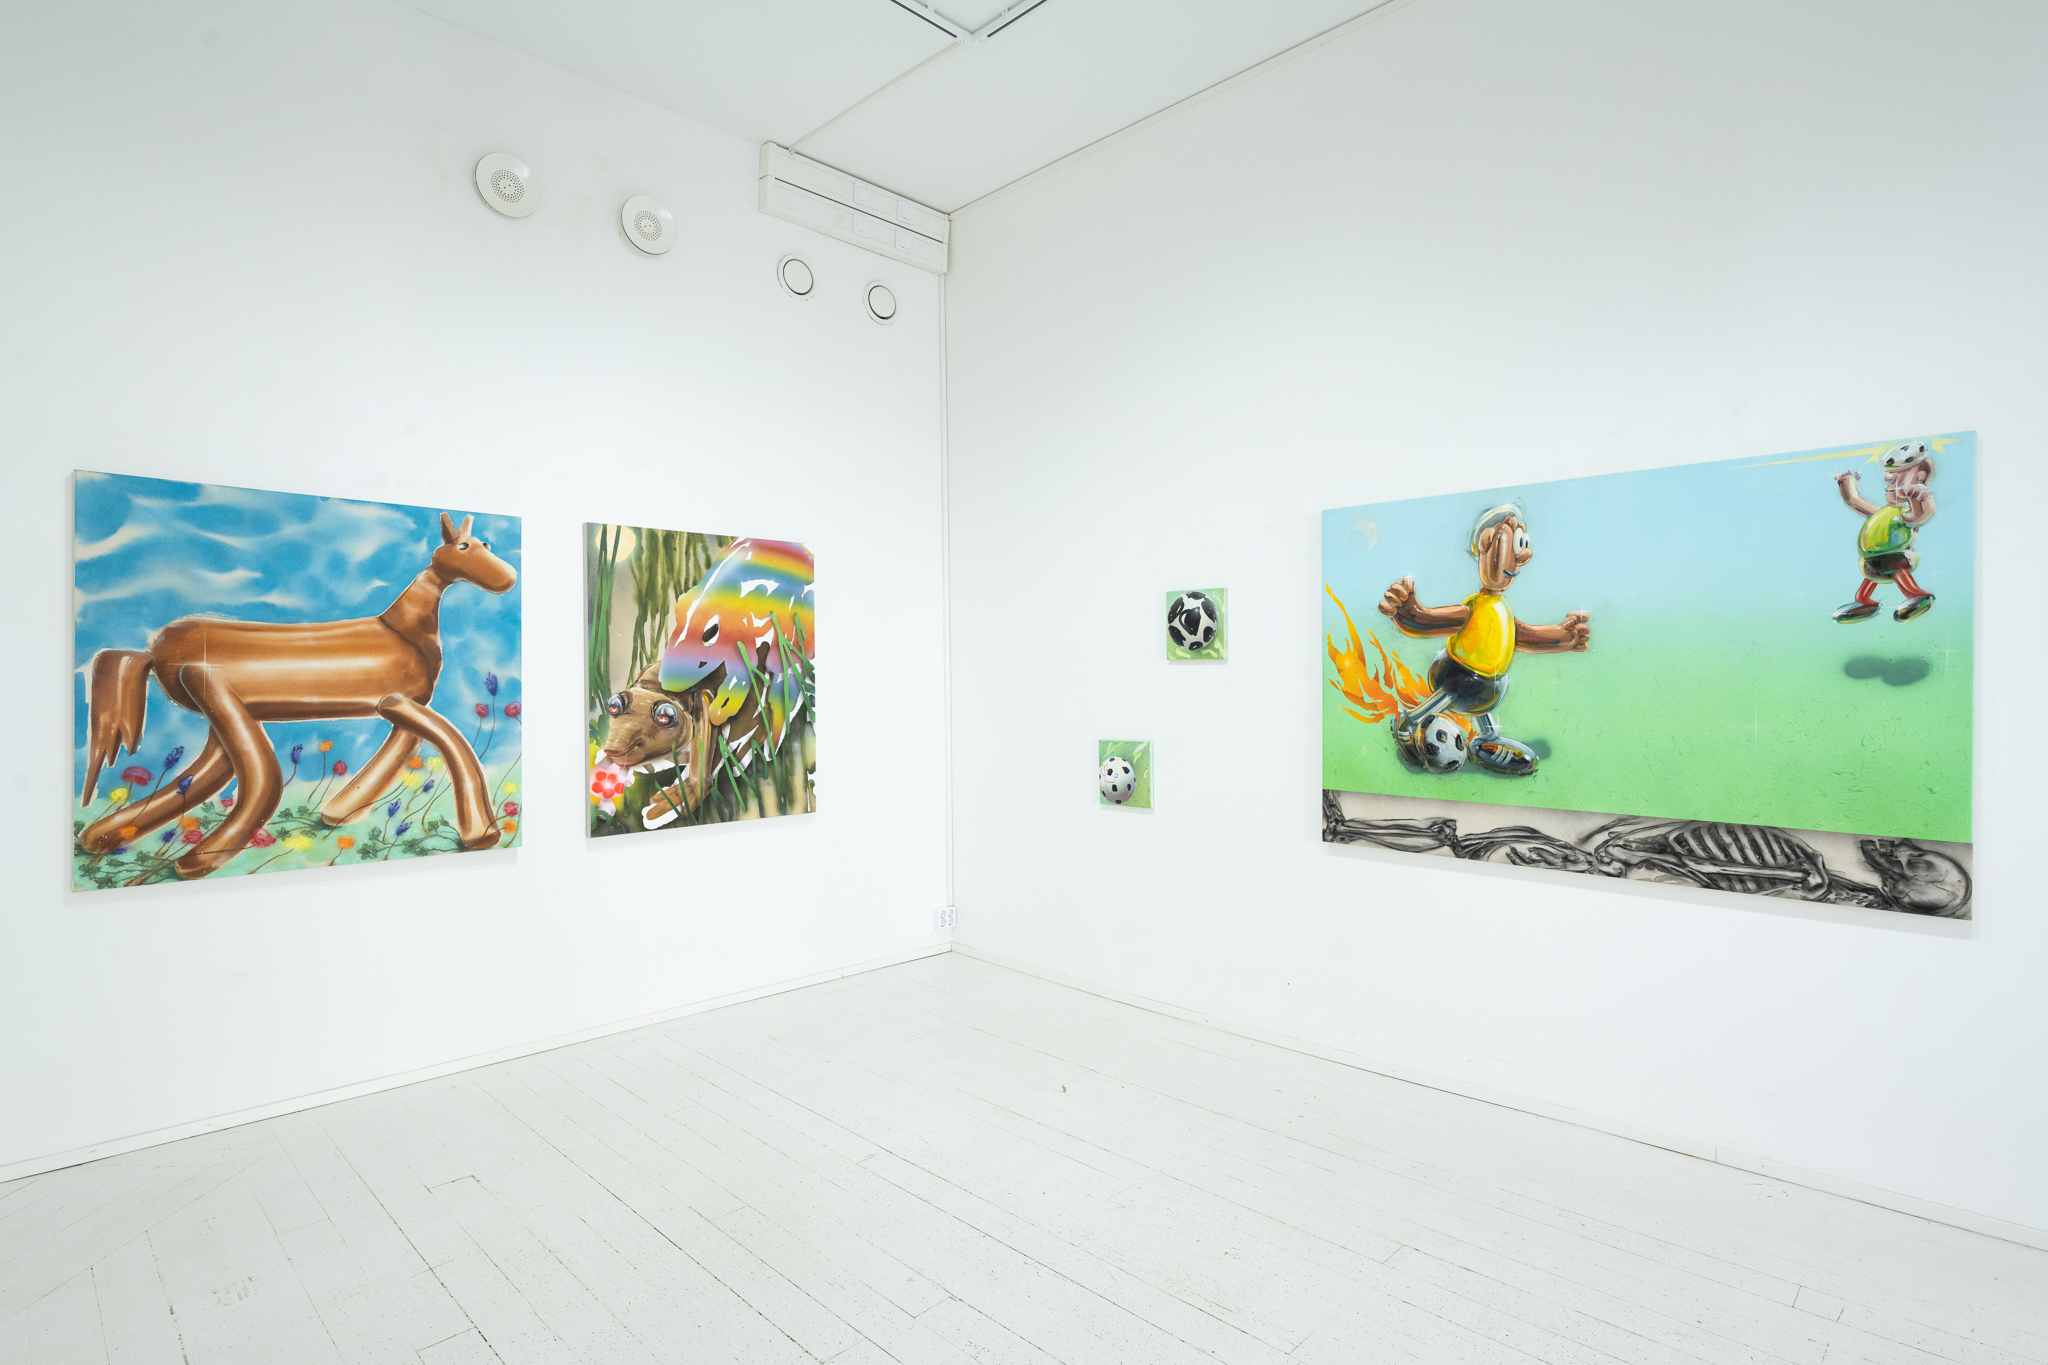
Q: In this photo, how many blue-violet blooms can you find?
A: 9